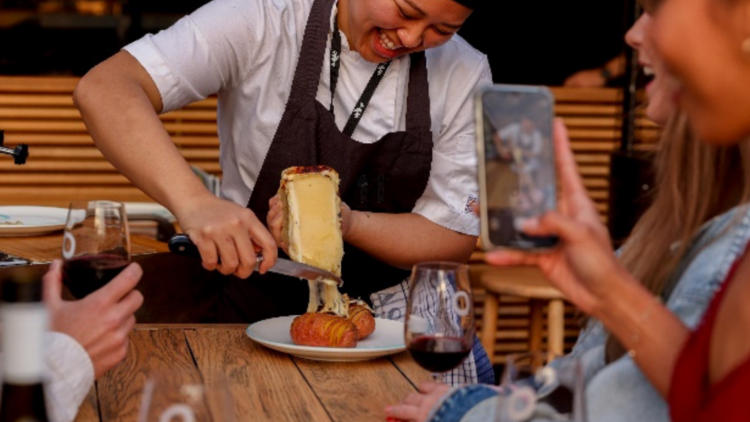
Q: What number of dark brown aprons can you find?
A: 1